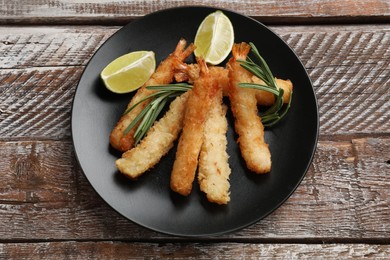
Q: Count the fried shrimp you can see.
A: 6